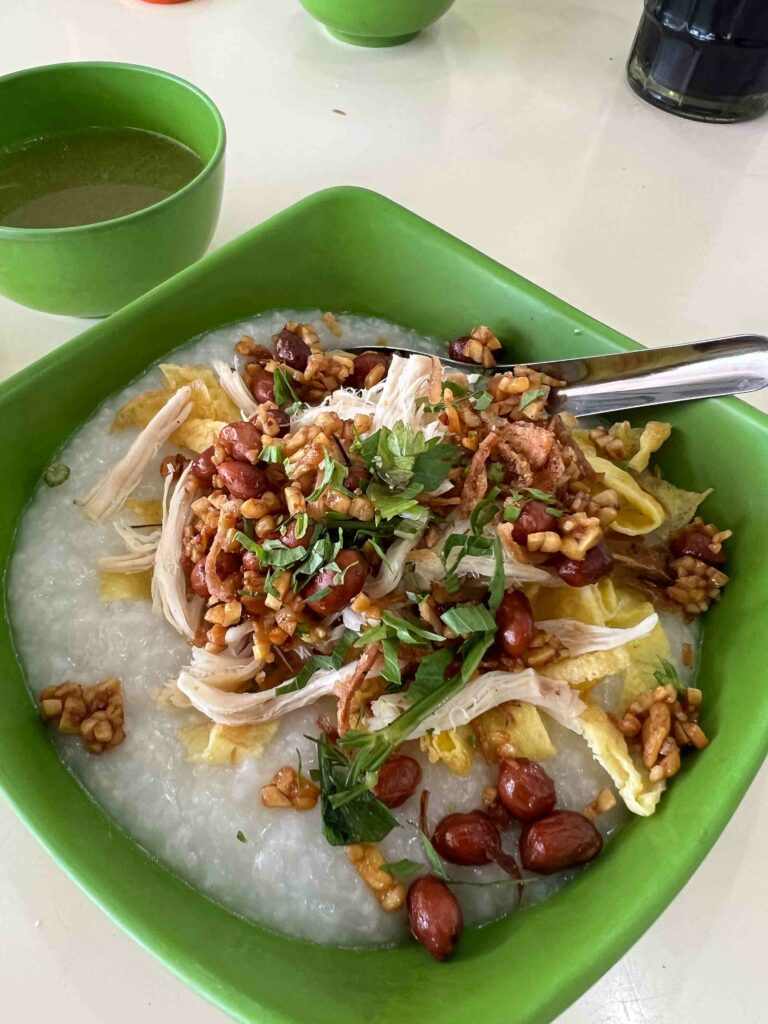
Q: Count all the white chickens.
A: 0